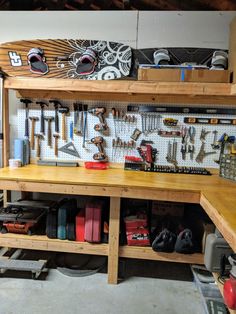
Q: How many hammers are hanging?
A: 8